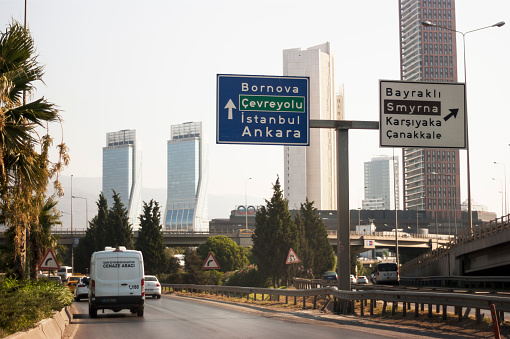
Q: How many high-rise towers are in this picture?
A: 5